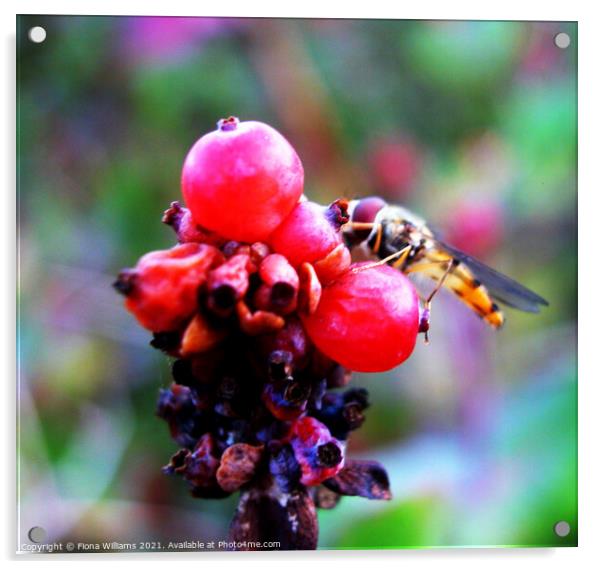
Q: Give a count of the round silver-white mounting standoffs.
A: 4